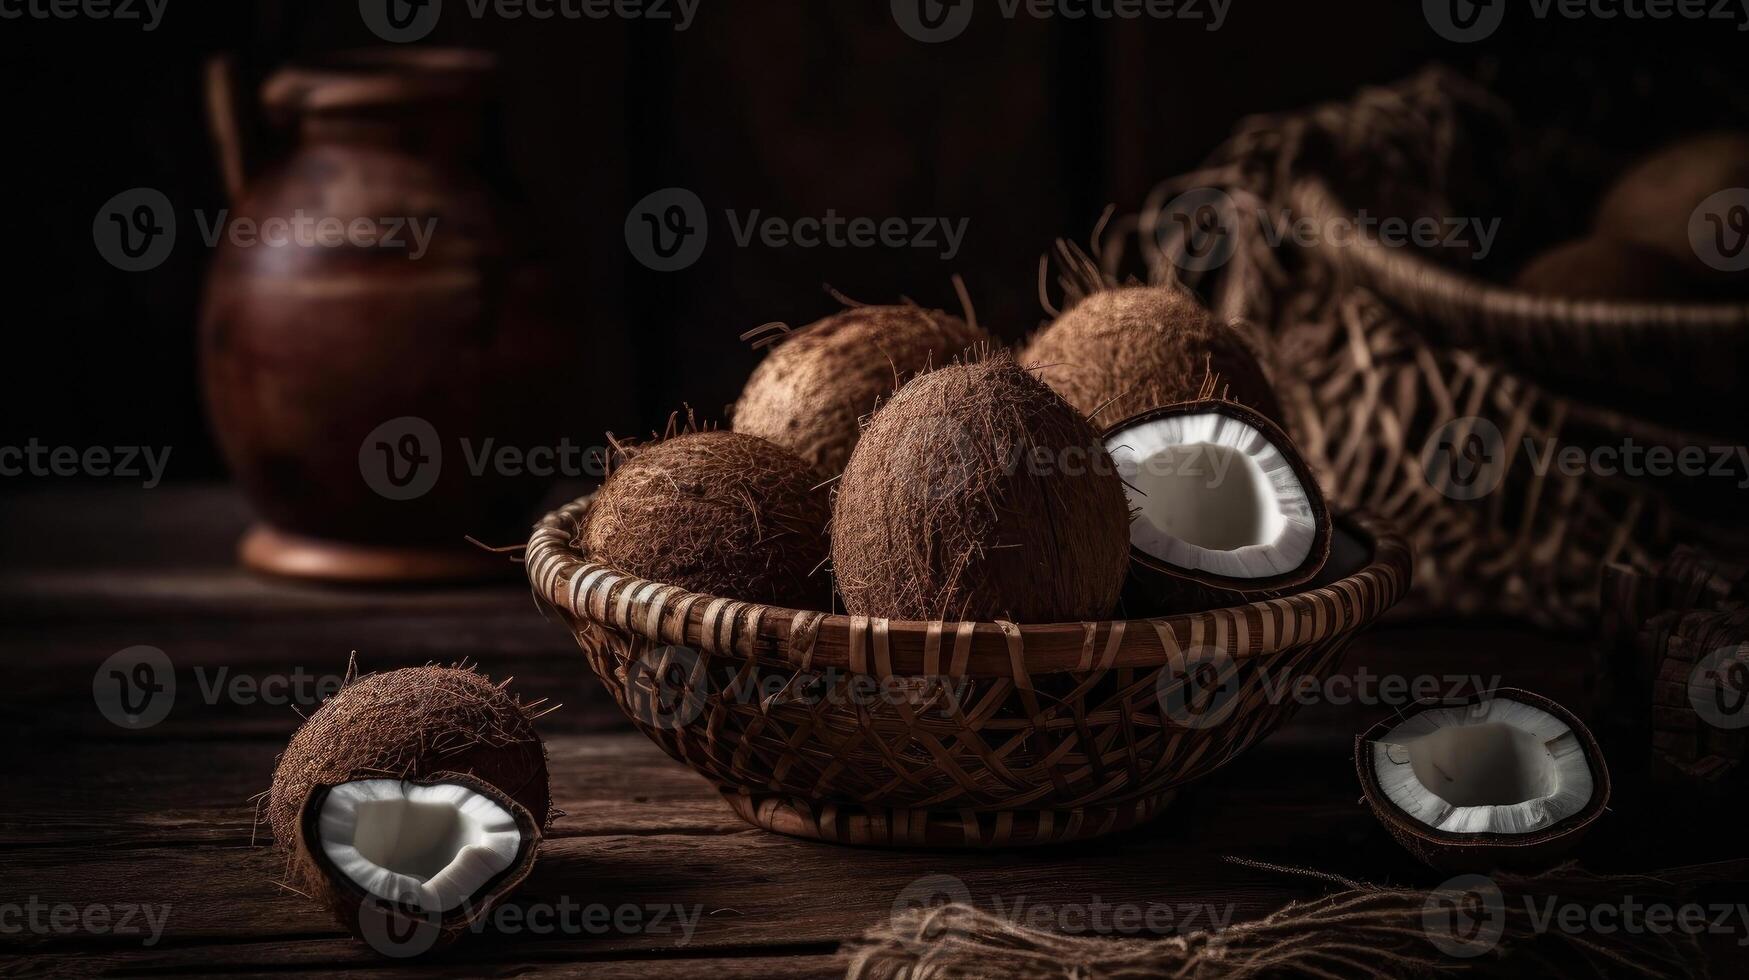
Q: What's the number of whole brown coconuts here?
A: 5